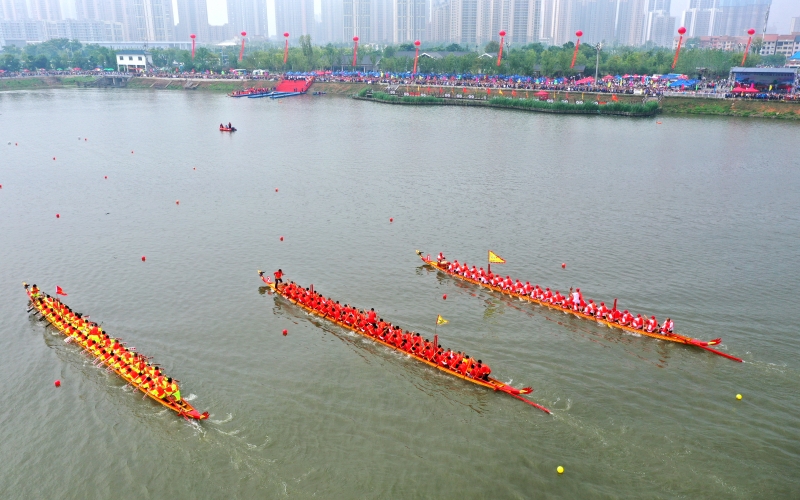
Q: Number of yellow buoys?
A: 2